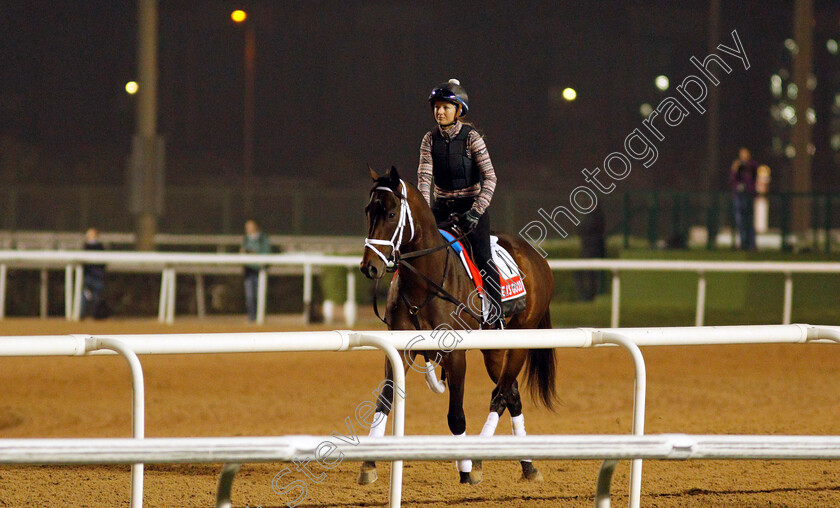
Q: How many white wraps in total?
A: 4